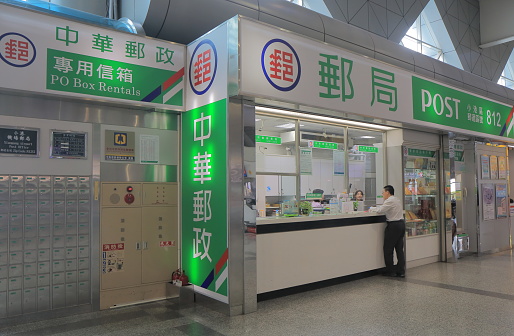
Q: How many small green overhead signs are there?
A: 3